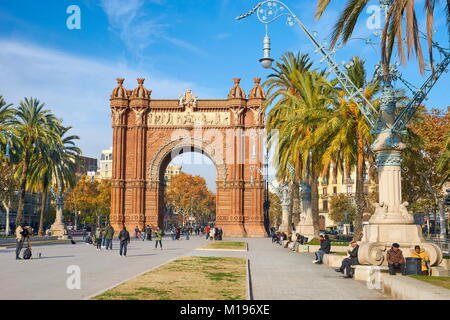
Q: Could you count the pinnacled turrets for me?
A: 4